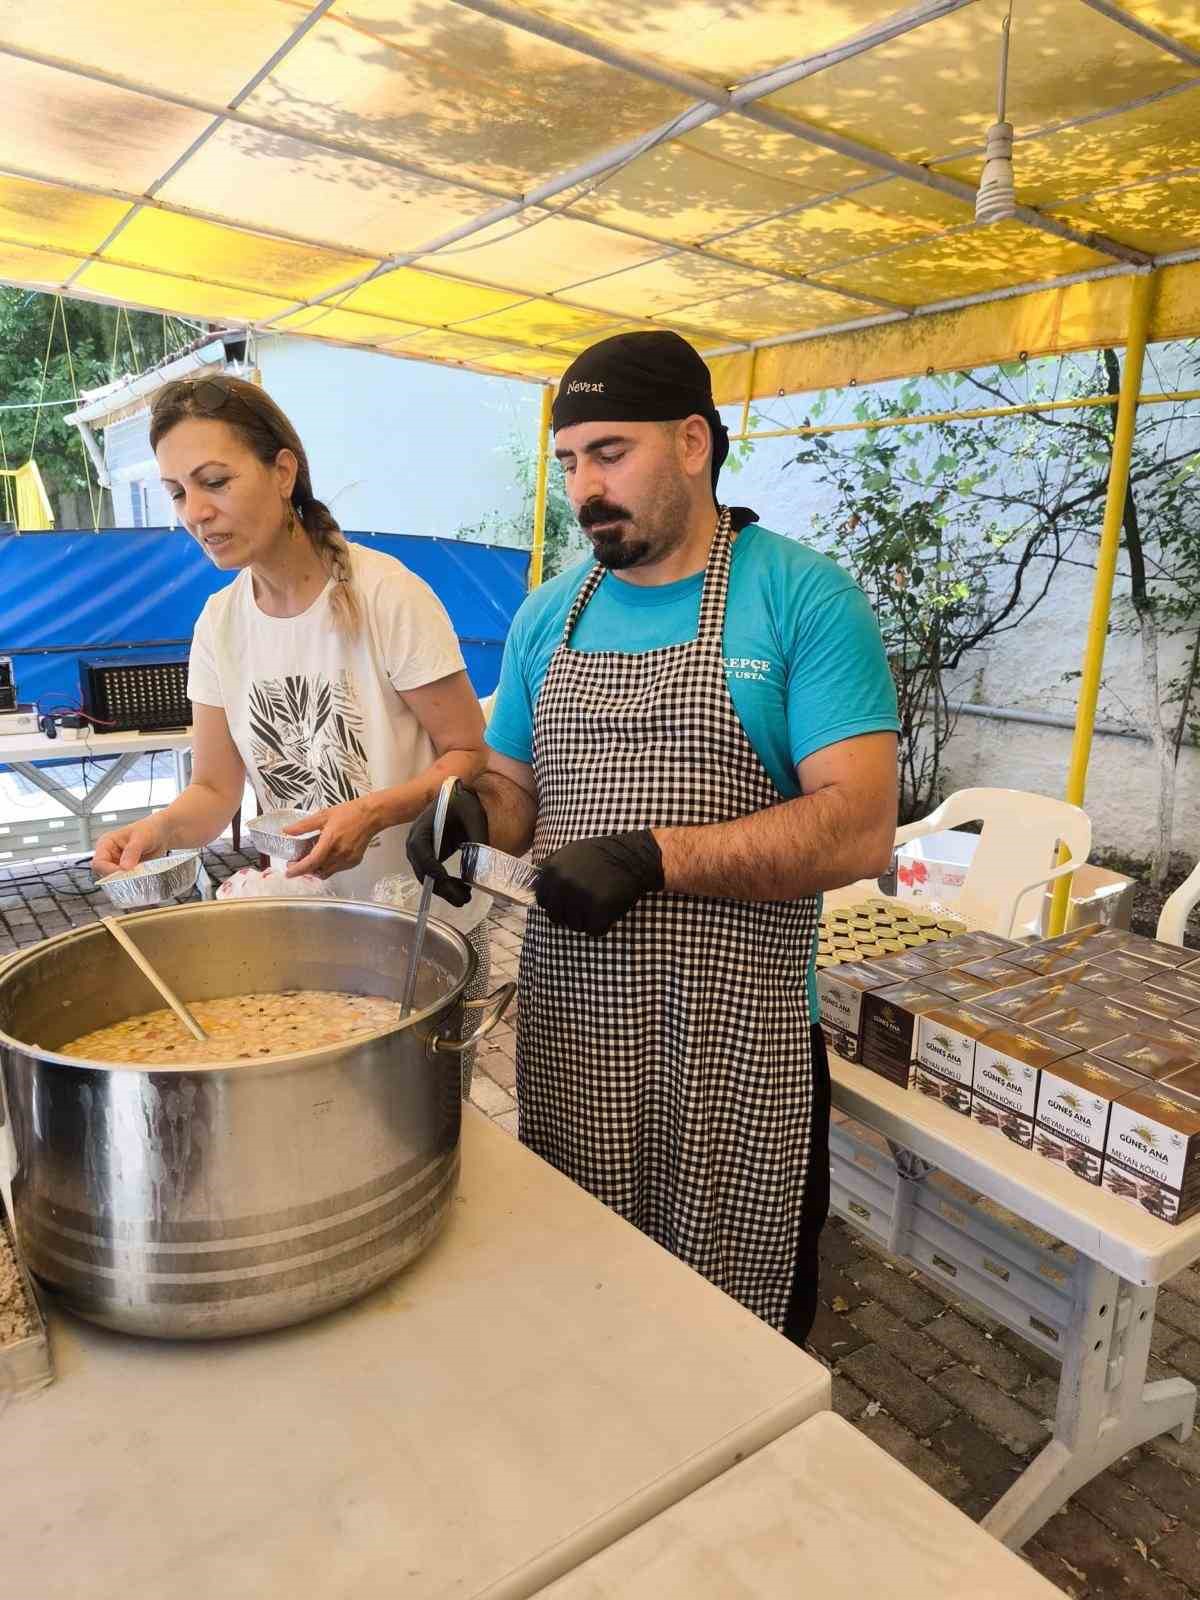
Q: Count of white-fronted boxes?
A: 5